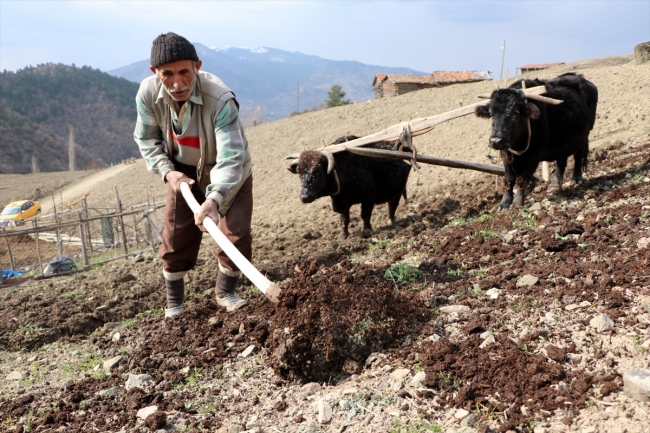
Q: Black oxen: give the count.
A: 2